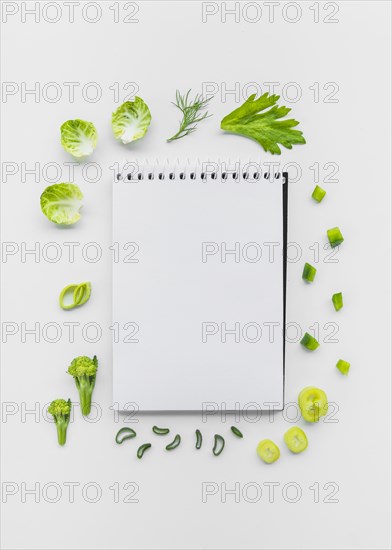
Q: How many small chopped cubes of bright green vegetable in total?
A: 6